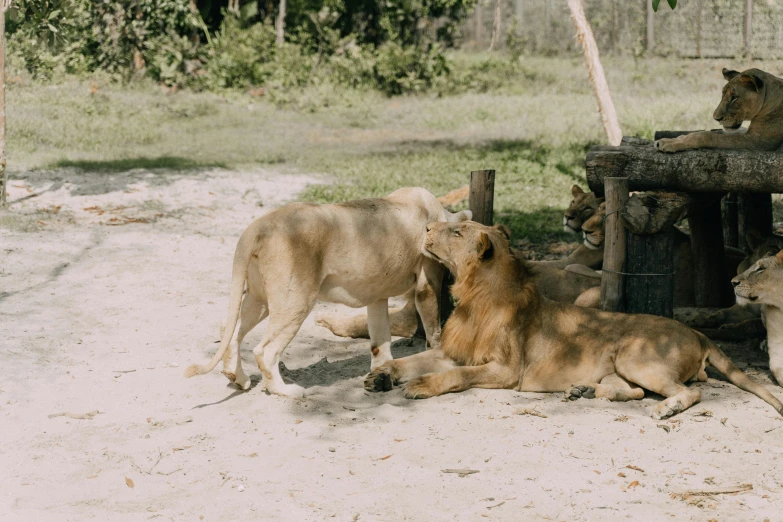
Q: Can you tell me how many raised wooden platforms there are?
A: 1